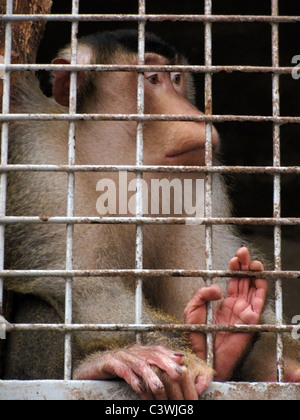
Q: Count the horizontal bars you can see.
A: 7